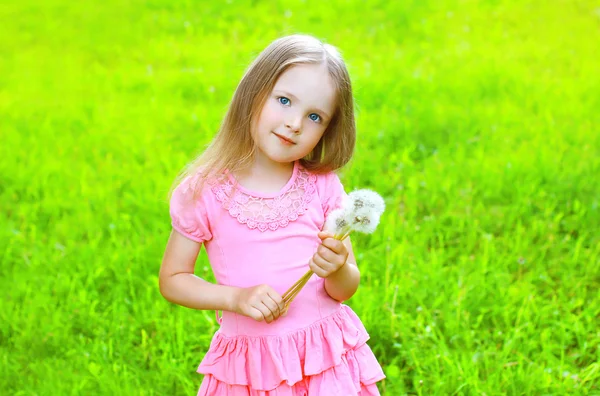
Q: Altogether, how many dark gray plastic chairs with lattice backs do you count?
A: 0